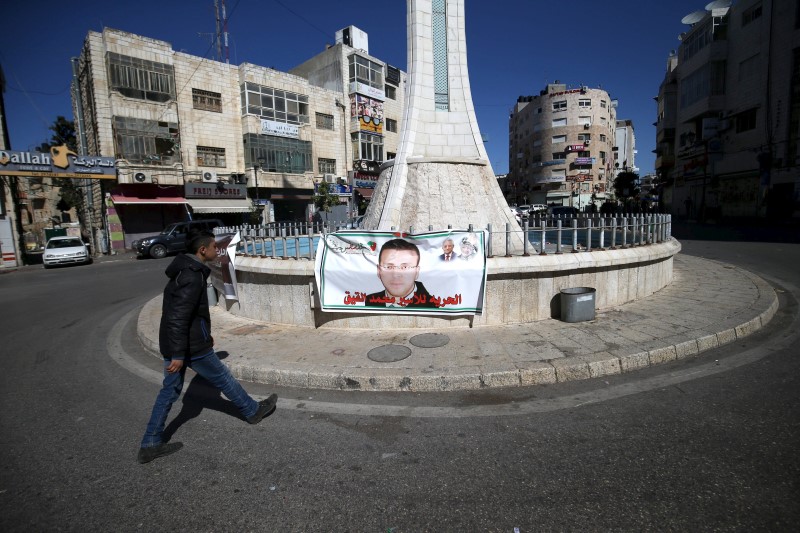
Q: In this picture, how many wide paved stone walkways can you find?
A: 1